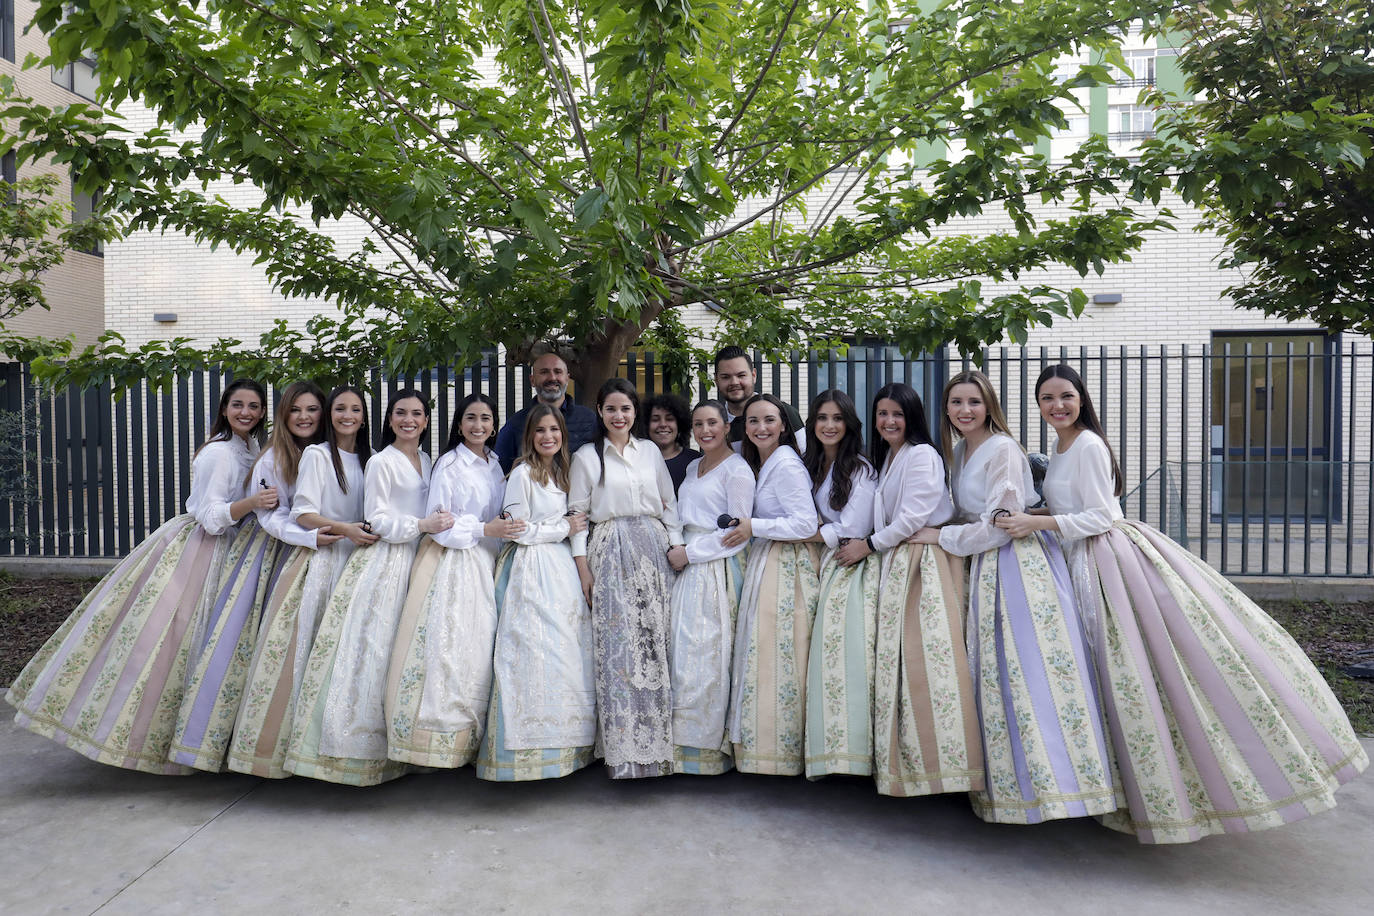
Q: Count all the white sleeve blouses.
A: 13